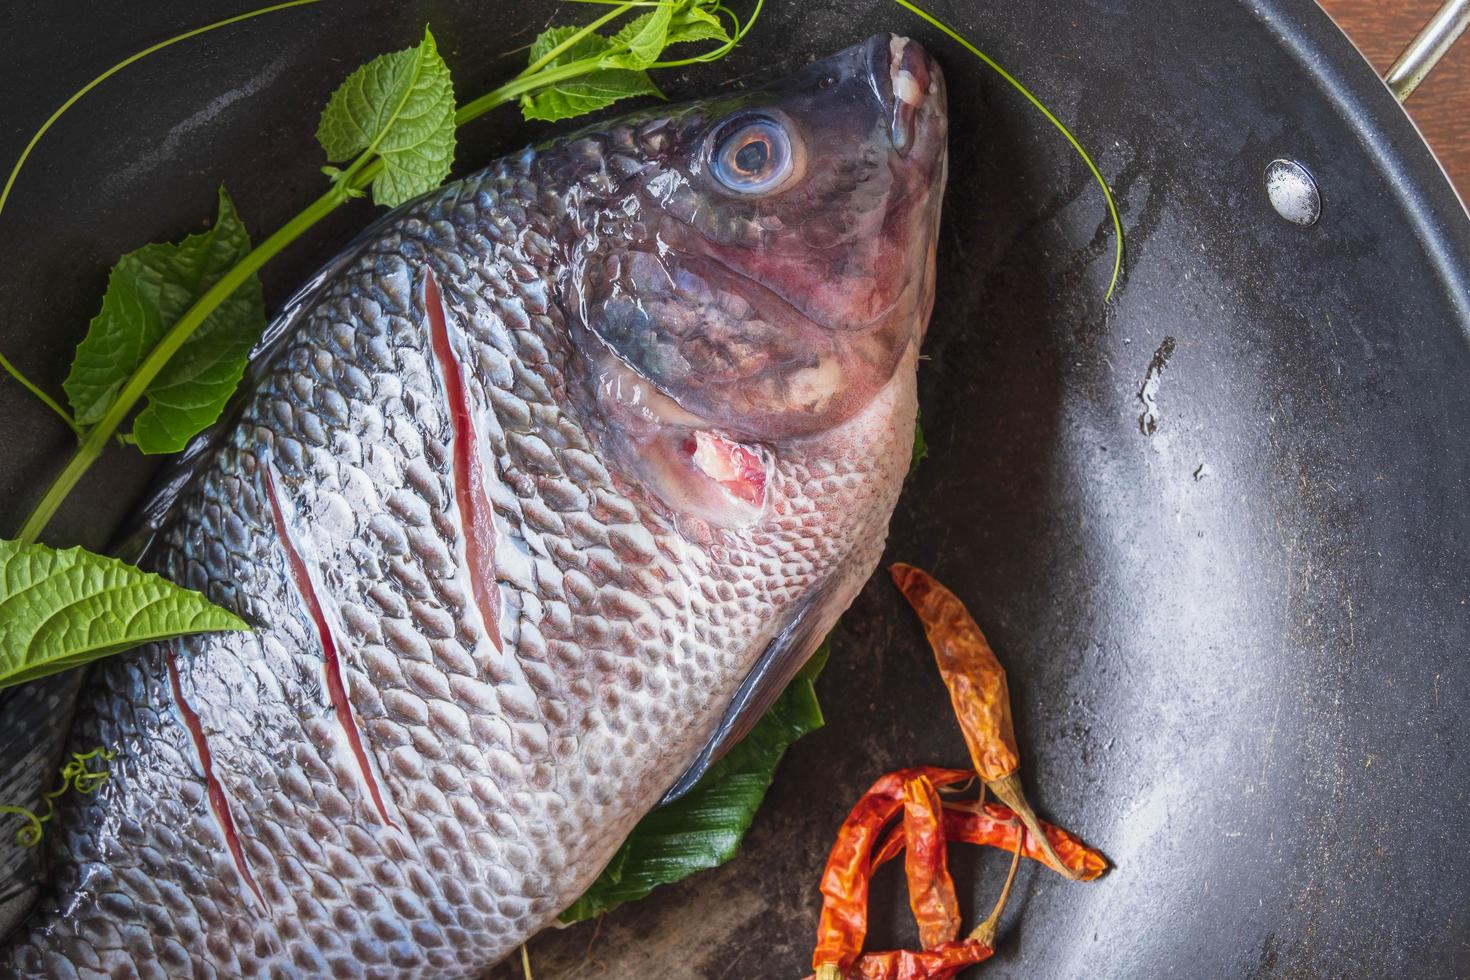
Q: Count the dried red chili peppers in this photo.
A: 5